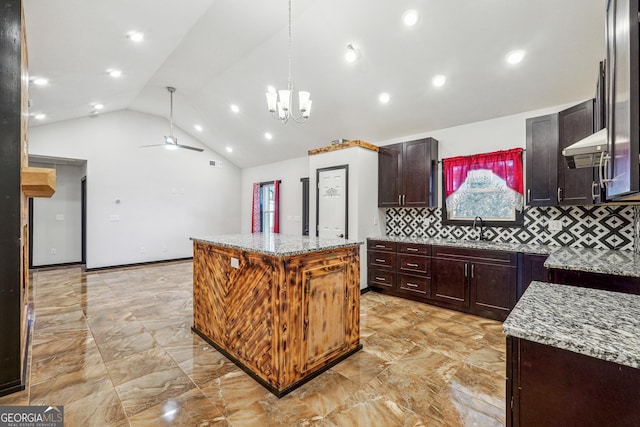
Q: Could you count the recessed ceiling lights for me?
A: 14